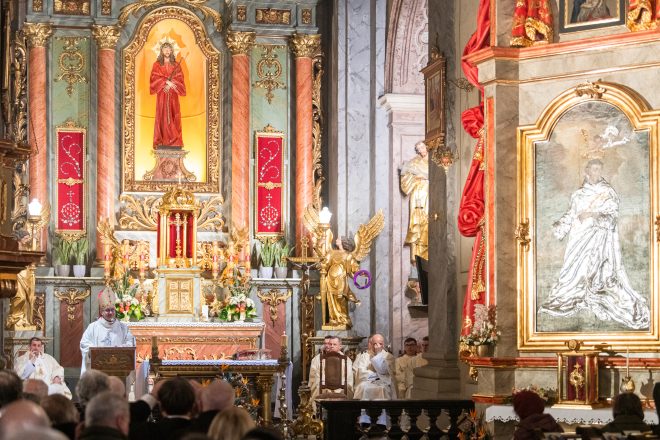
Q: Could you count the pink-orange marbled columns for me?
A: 4